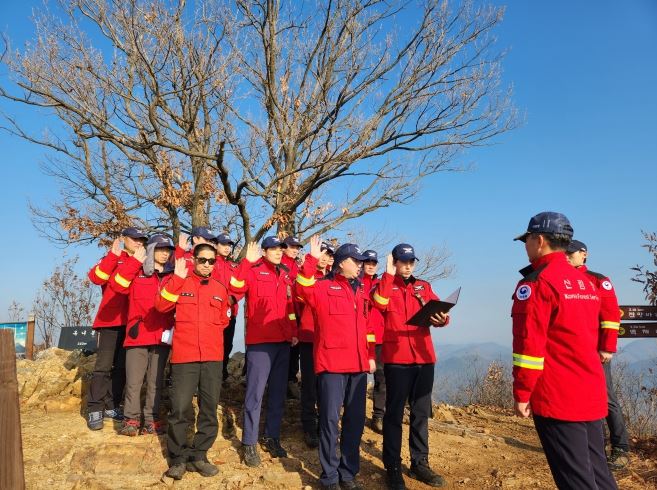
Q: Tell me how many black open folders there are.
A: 1